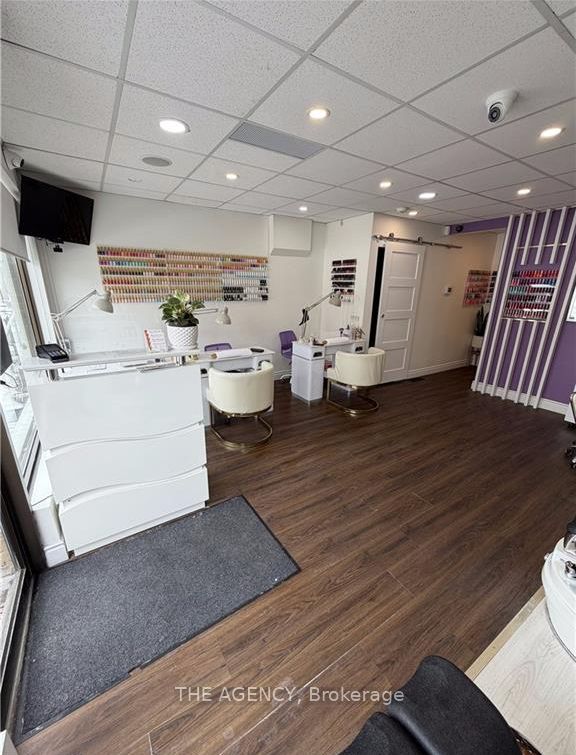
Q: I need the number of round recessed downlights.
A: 9